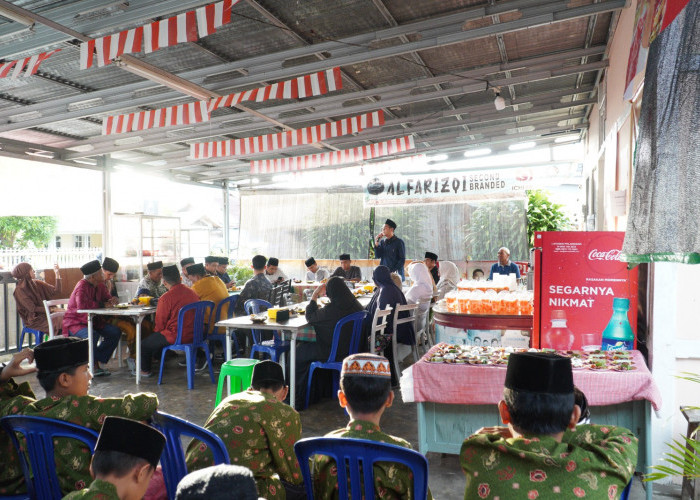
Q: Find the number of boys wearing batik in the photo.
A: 6